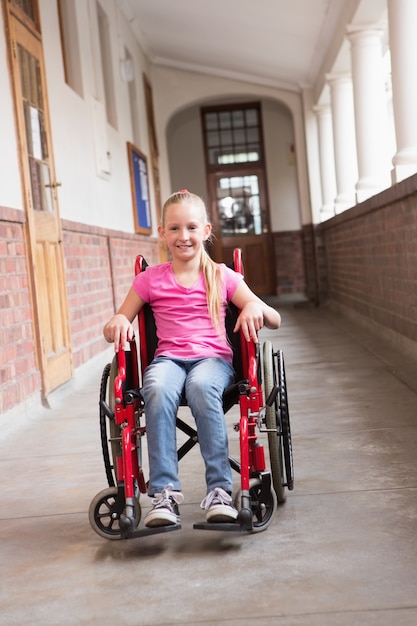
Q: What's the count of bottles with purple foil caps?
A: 0